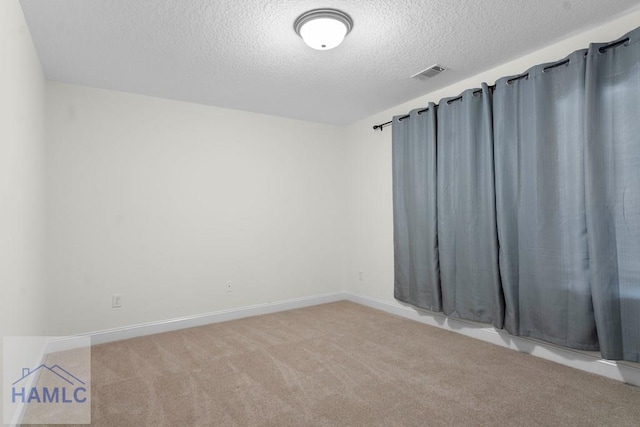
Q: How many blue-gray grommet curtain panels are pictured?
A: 4